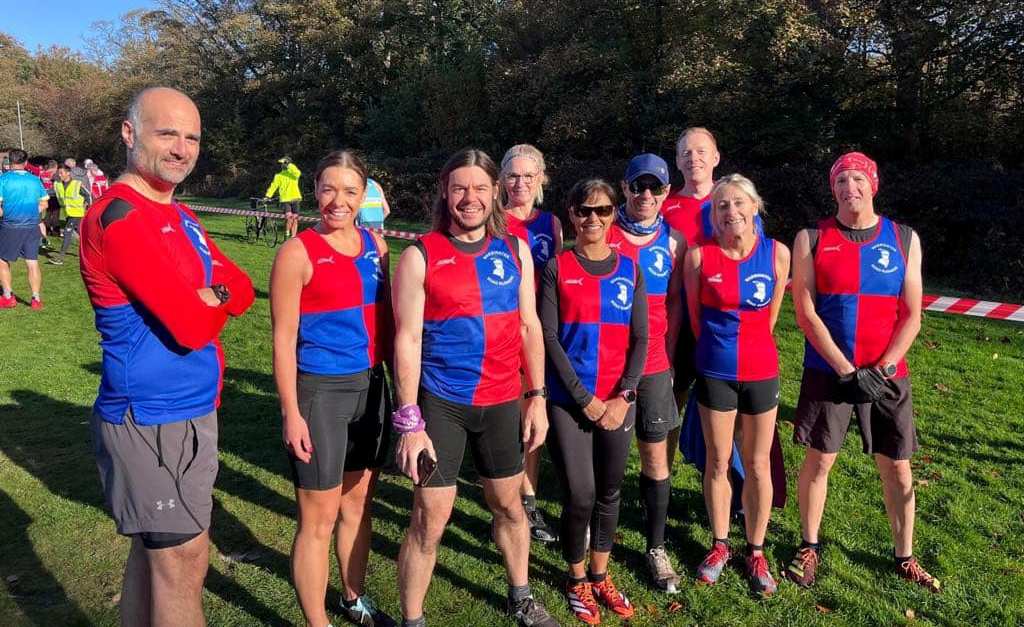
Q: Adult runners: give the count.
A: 9